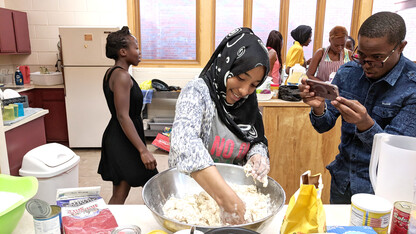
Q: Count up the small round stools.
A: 0